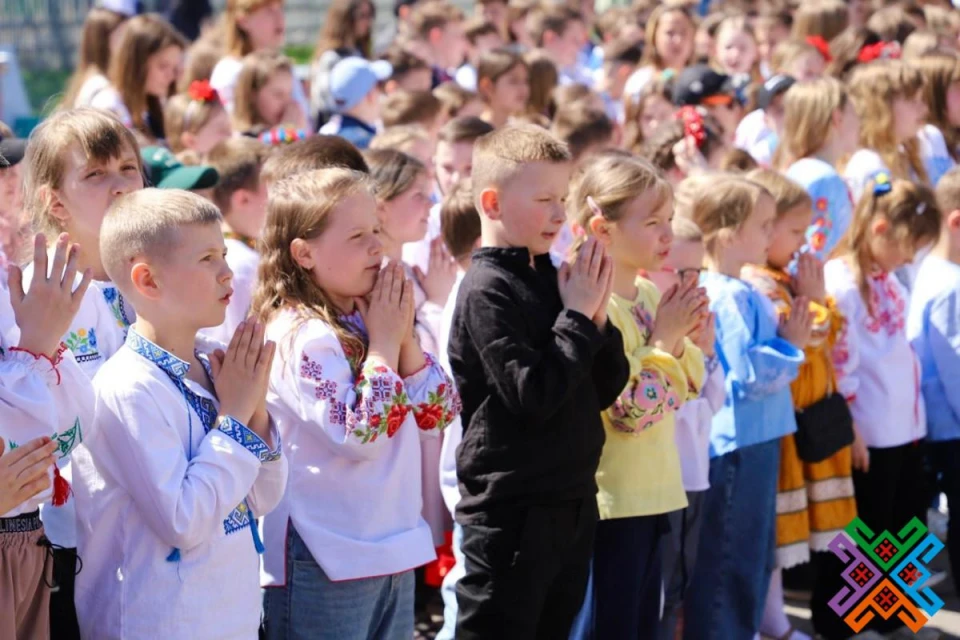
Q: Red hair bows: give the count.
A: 4